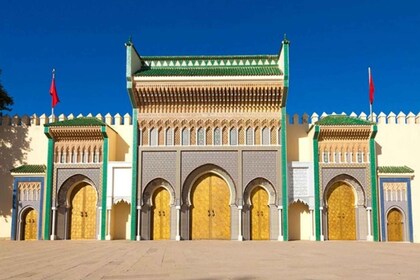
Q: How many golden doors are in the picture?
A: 7